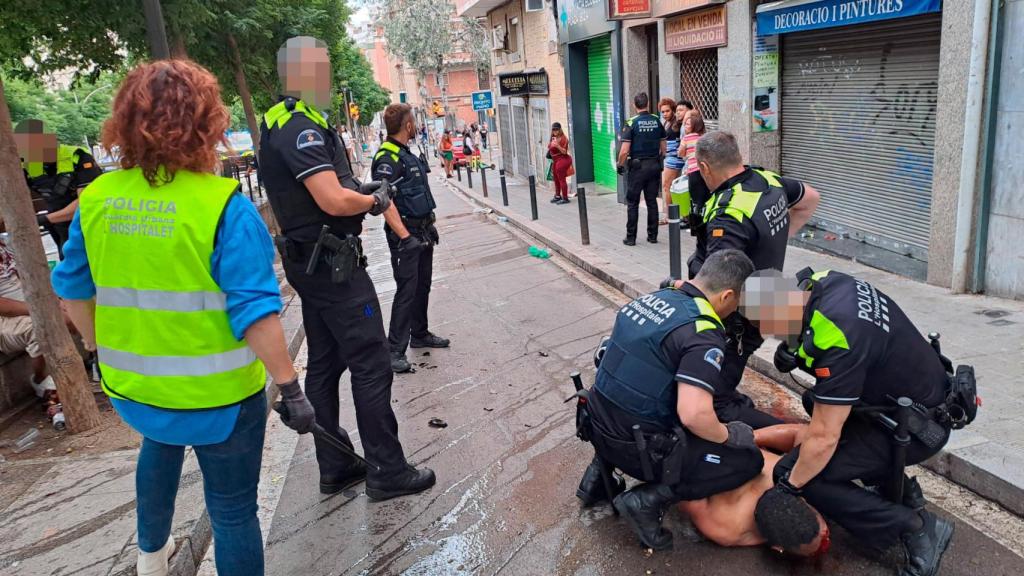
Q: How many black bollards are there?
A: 7